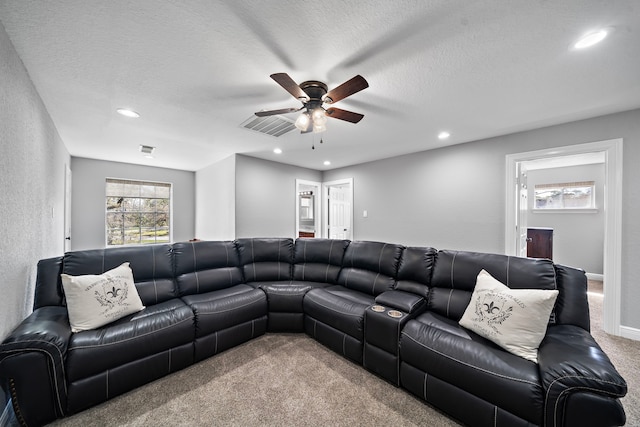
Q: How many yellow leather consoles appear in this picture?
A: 0